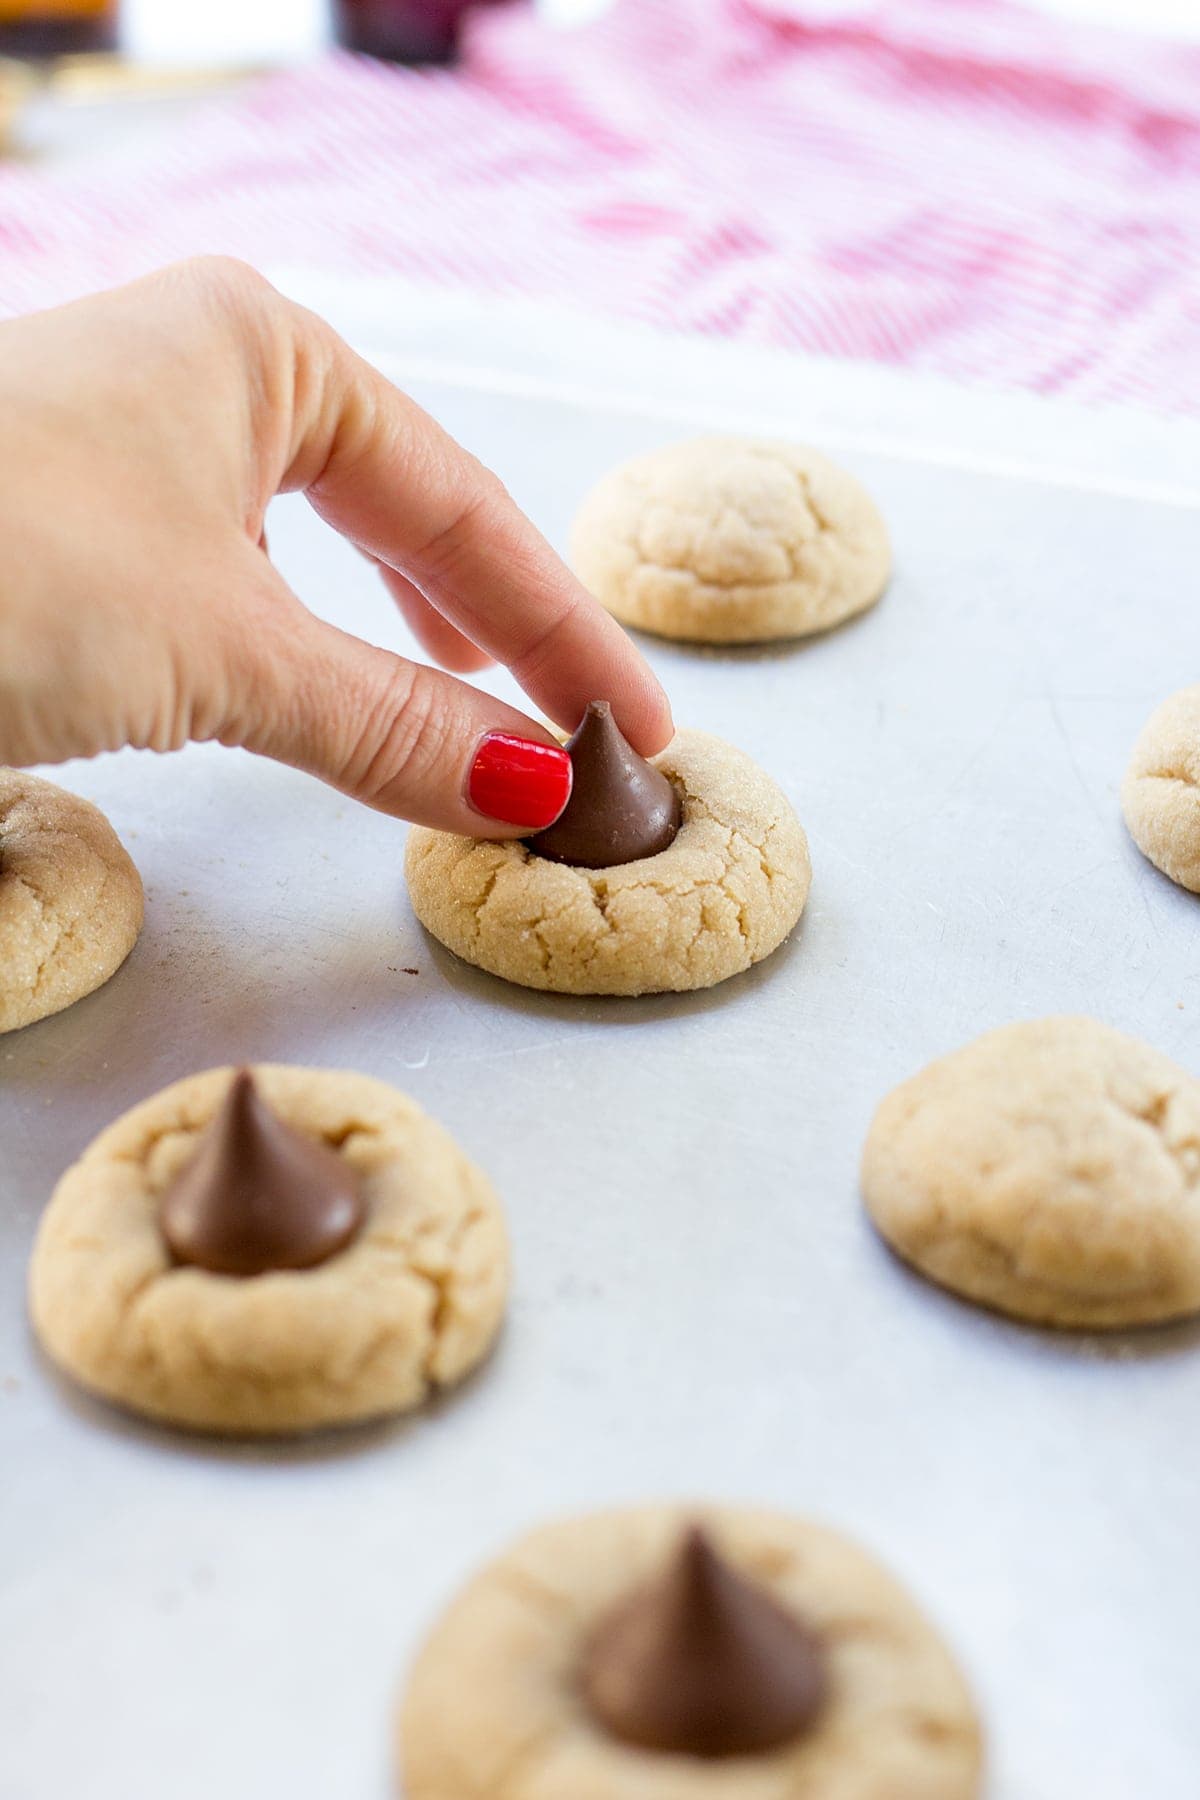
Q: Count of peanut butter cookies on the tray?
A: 7